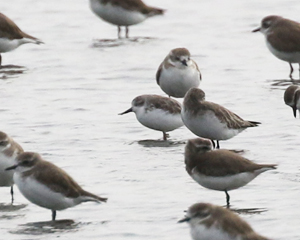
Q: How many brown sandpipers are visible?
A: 11